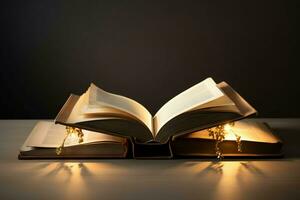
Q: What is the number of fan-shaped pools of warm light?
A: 2